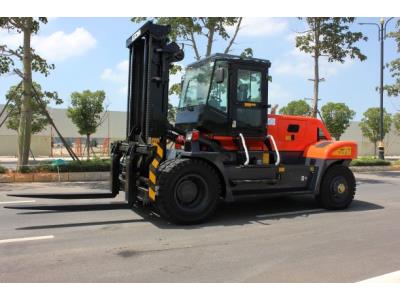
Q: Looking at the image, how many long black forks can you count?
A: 2